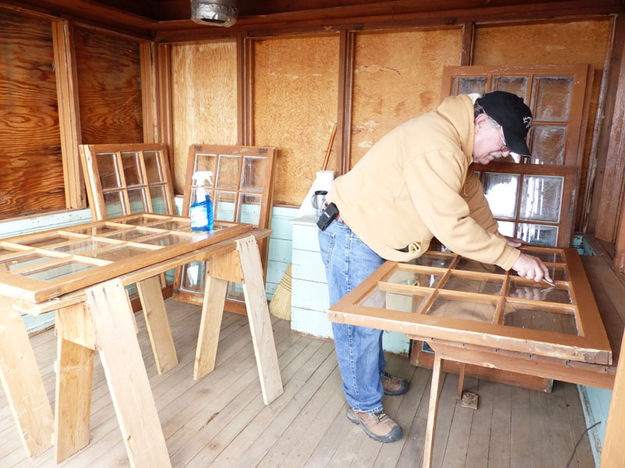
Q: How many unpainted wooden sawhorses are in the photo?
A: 2